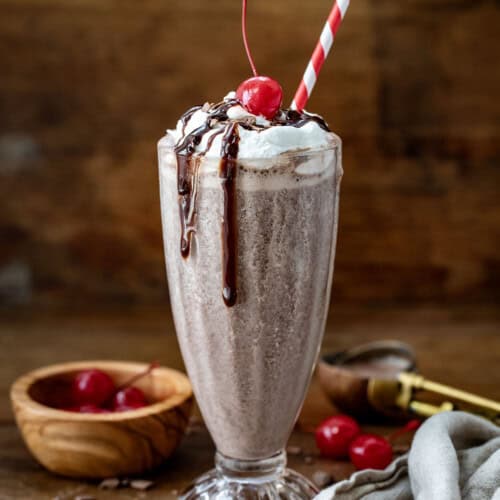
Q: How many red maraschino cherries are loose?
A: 2